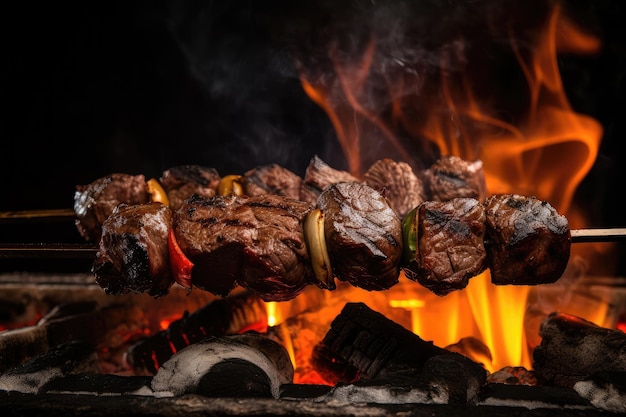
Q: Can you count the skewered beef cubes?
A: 11